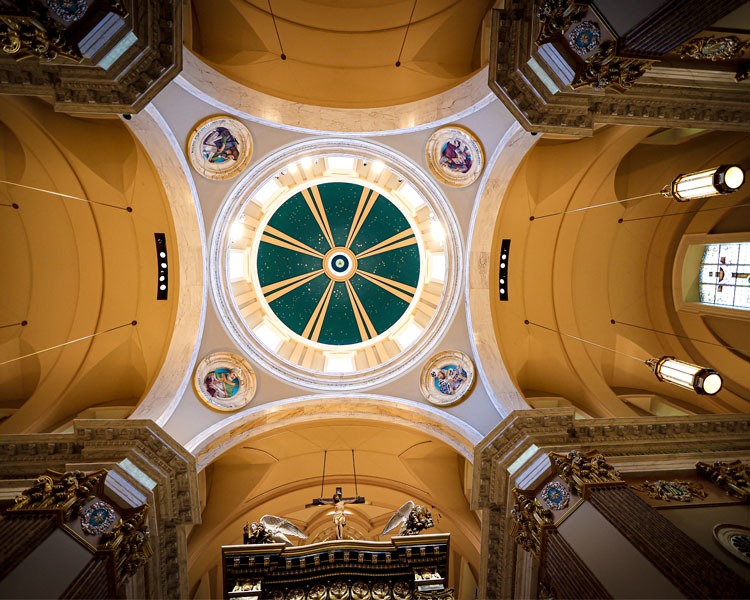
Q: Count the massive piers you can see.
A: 4